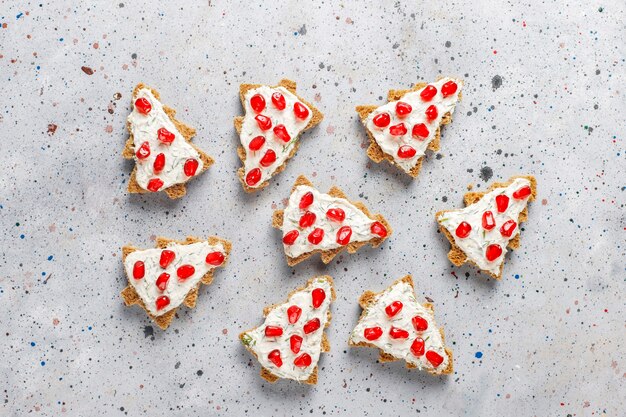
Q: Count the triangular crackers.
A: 8